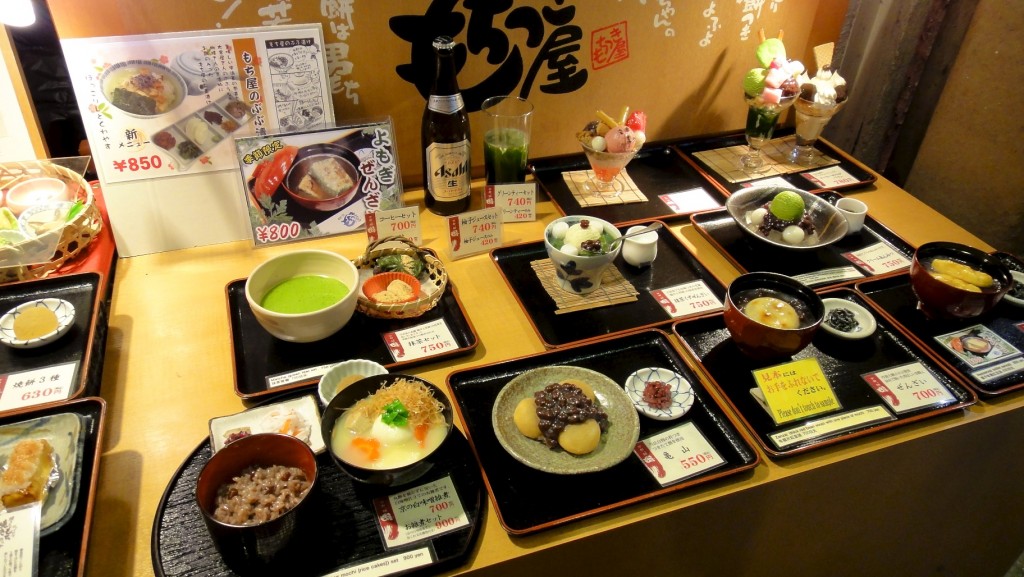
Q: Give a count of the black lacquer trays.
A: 11